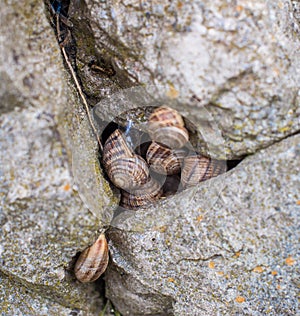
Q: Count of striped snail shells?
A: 6